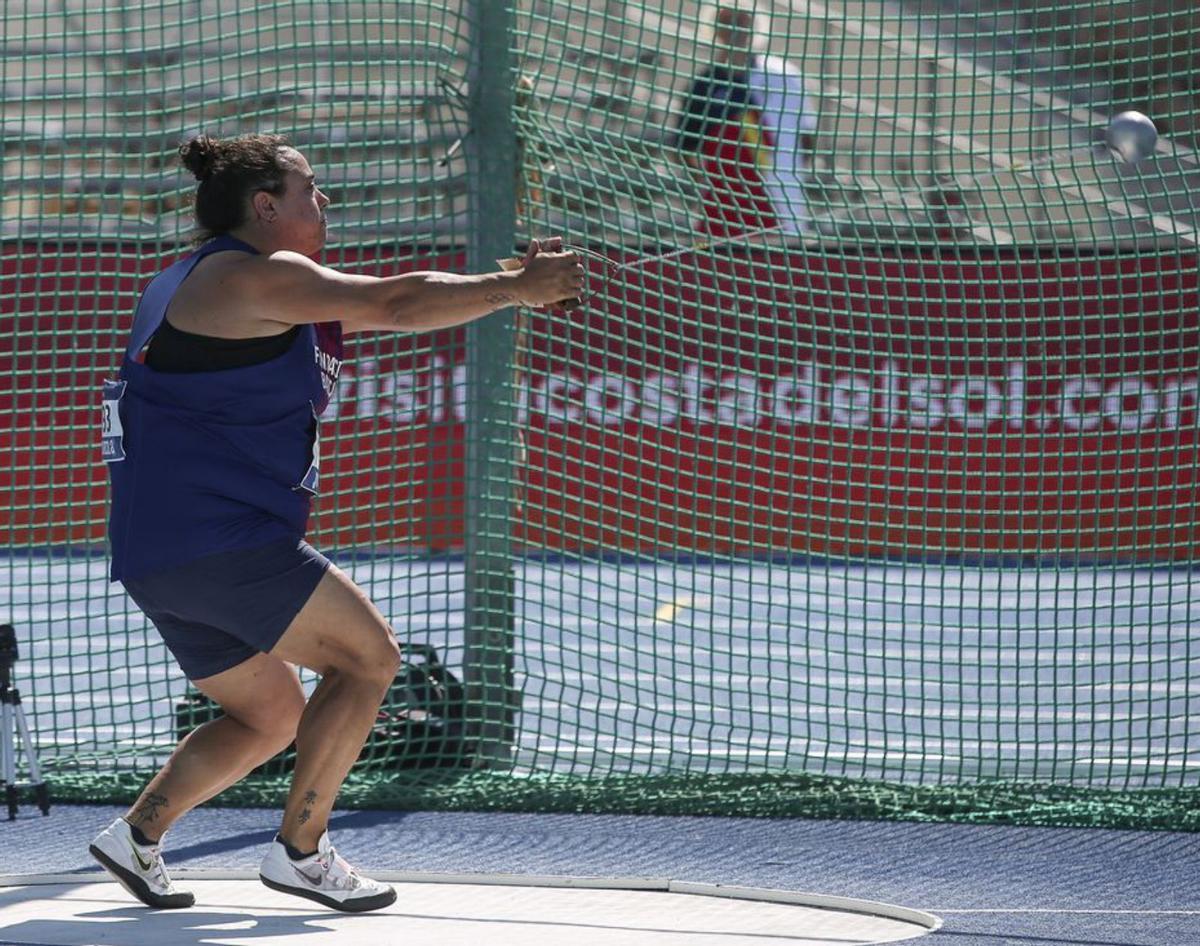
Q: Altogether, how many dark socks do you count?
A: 2